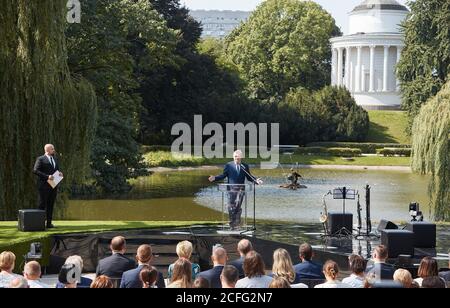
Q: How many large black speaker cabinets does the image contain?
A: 4